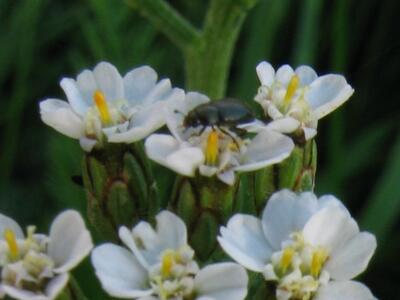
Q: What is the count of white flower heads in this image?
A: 6